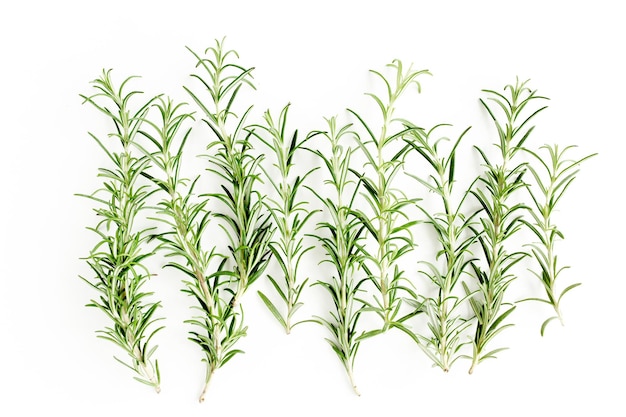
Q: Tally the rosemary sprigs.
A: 9